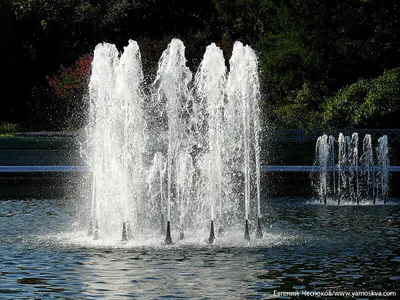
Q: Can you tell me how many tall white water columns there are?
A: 5